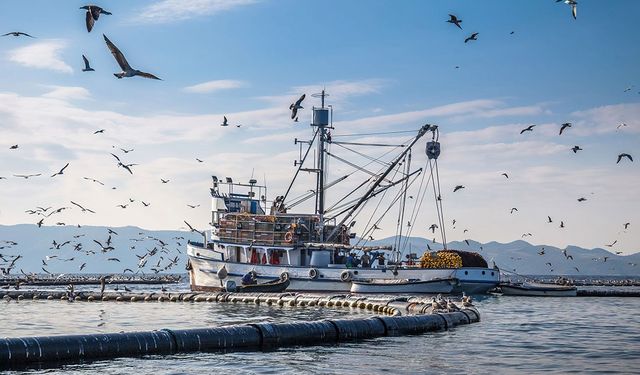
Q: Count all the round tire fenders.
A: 3